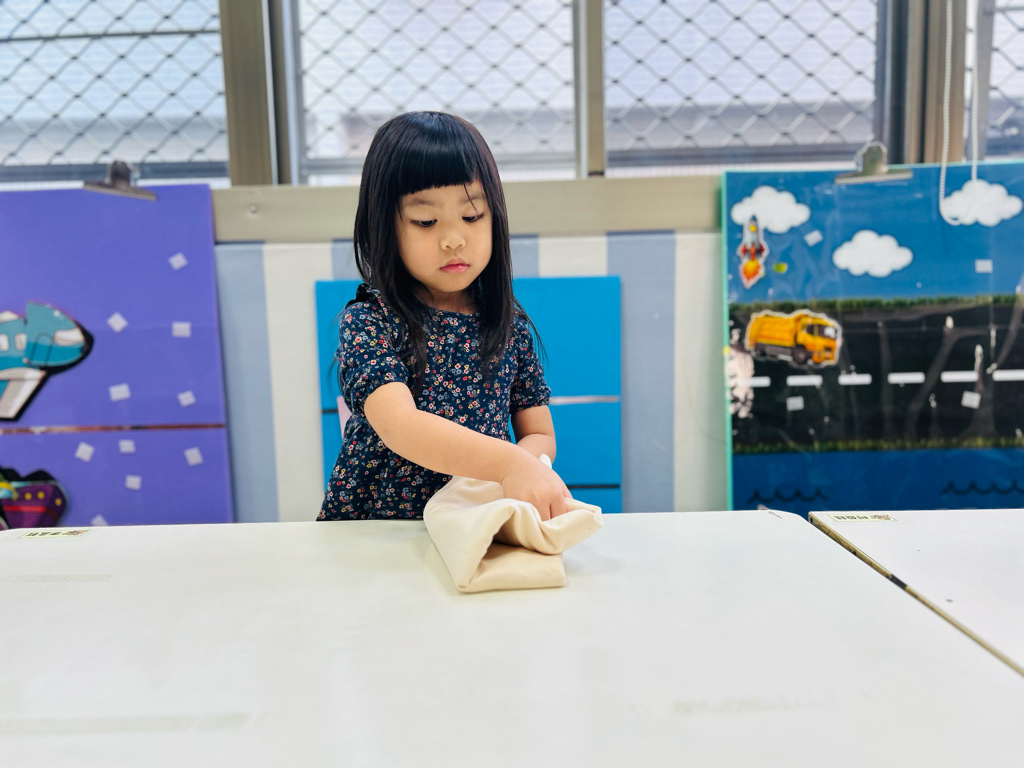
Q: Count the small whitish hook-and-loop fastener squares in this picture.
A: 14